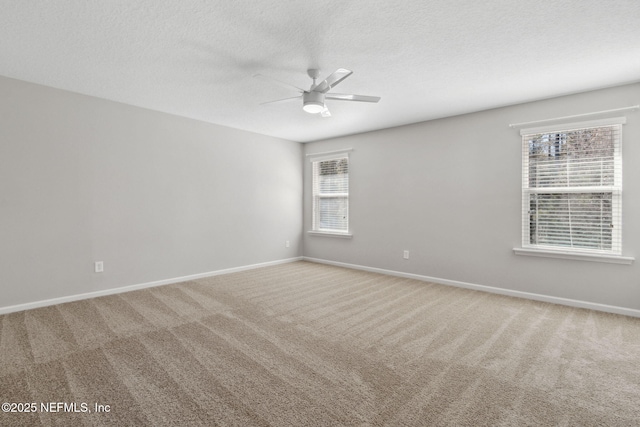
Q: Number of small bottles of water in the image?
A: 0